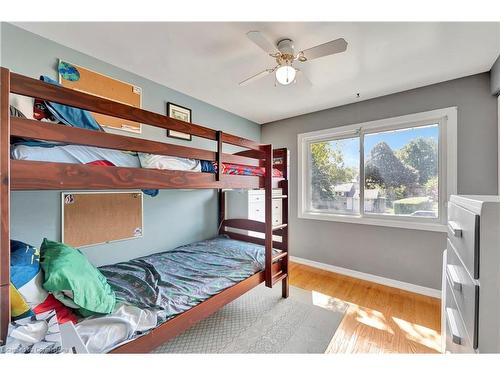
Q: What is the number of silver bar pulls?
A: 3